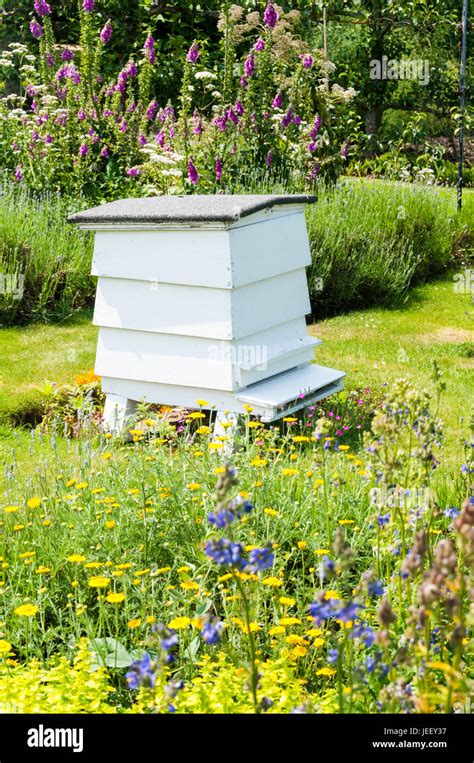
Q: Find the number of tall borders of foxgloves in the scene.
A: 1